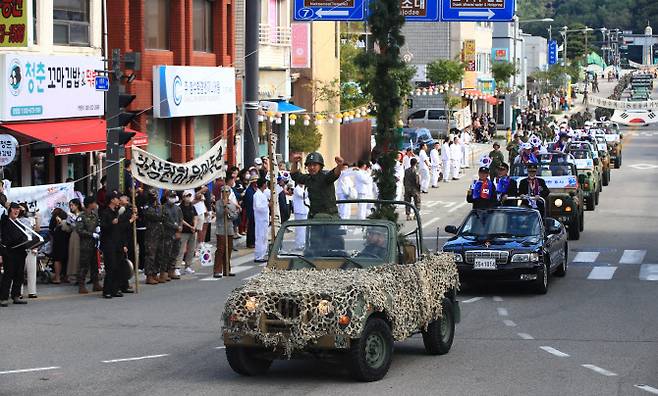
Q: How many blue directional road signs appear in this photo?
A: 3